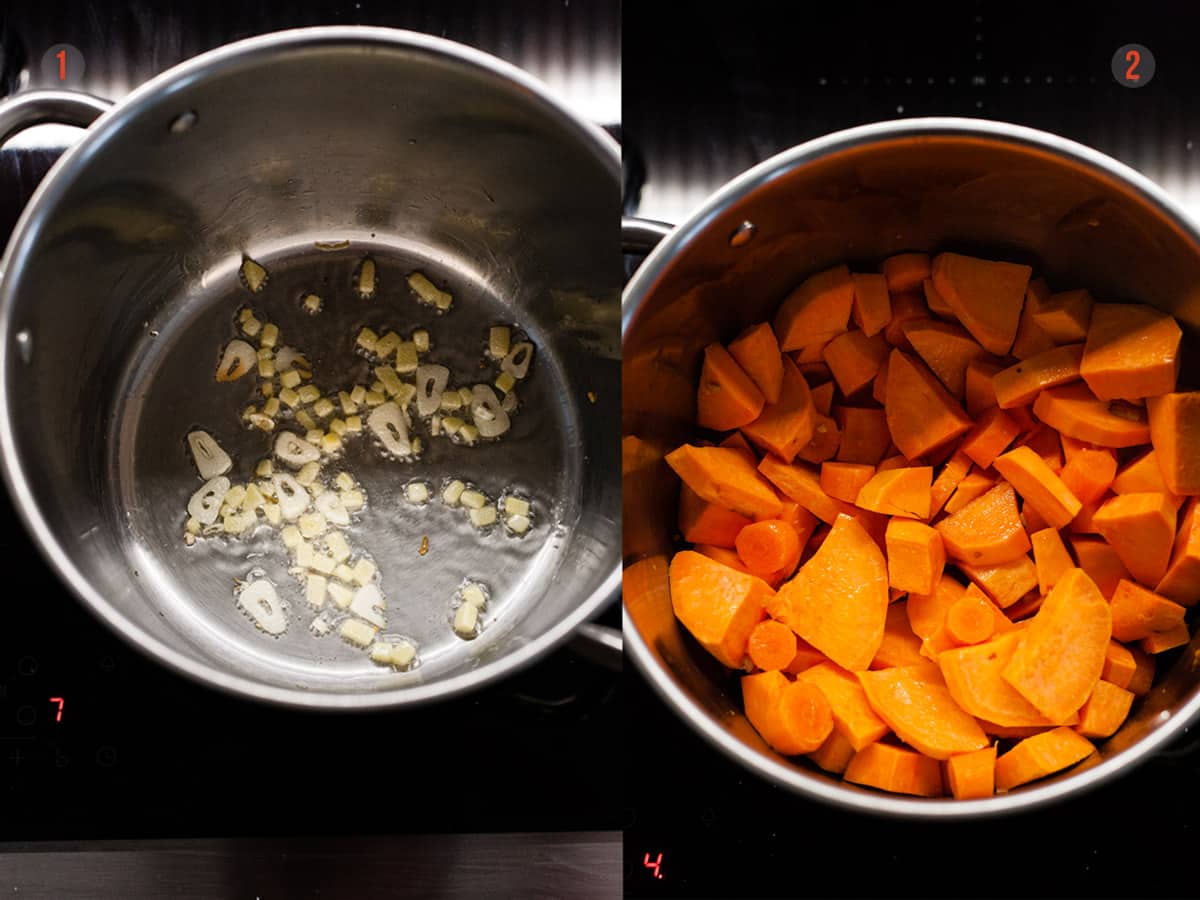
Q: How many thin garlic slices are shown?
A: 13